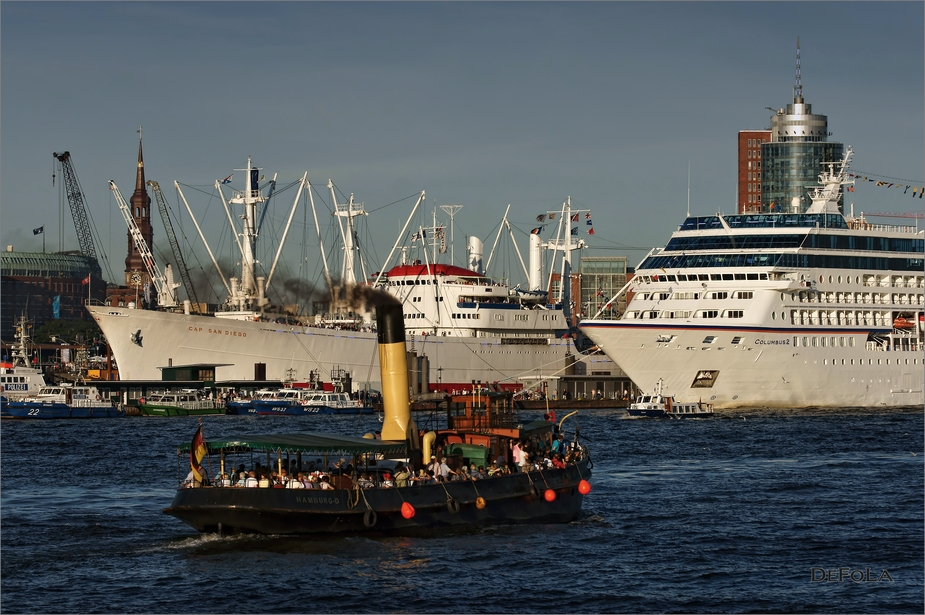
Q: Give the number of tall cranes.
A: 3